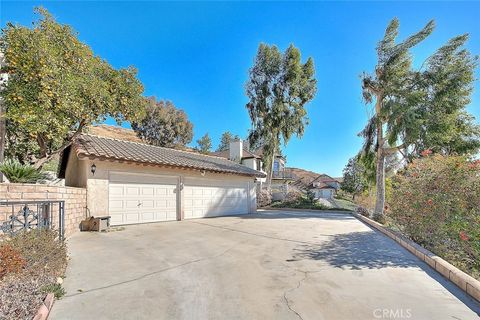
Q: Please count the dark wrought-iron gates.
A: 1